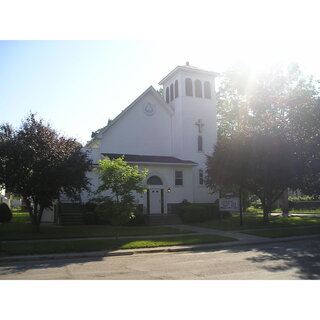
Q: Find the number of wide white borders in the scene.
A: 2